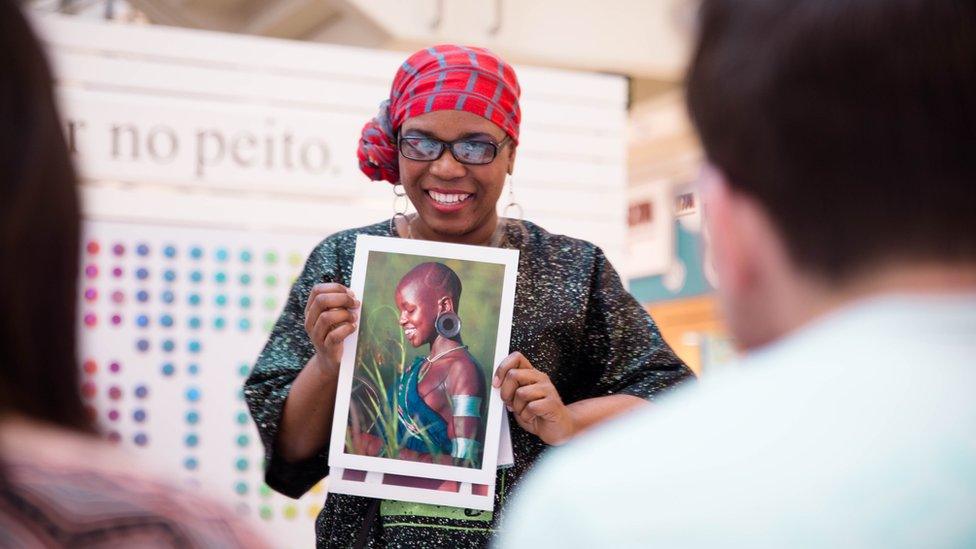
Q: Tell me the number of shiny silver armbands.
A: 2